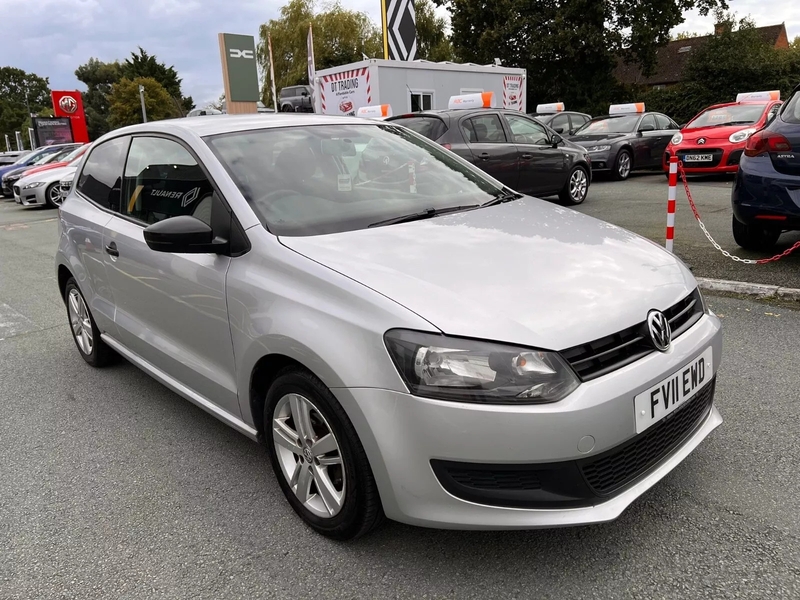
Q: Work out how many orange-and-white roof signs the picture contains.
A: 5